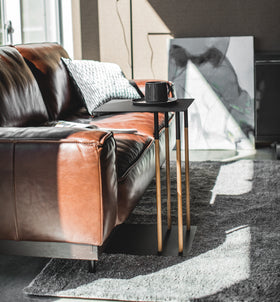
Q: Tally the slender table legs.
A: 4